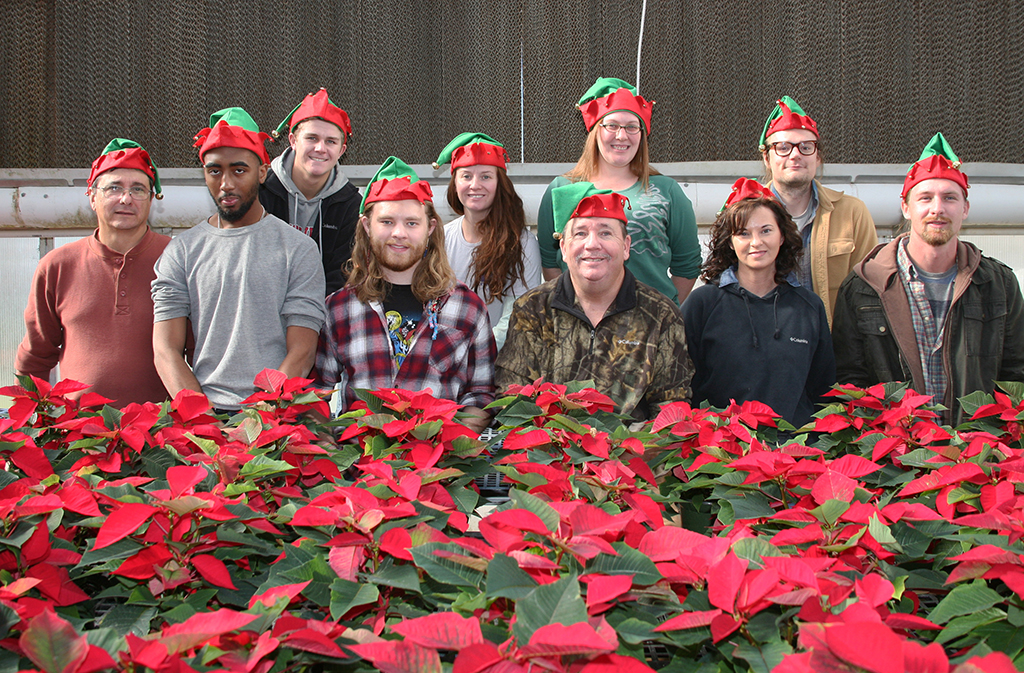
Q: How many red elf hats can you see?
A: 10